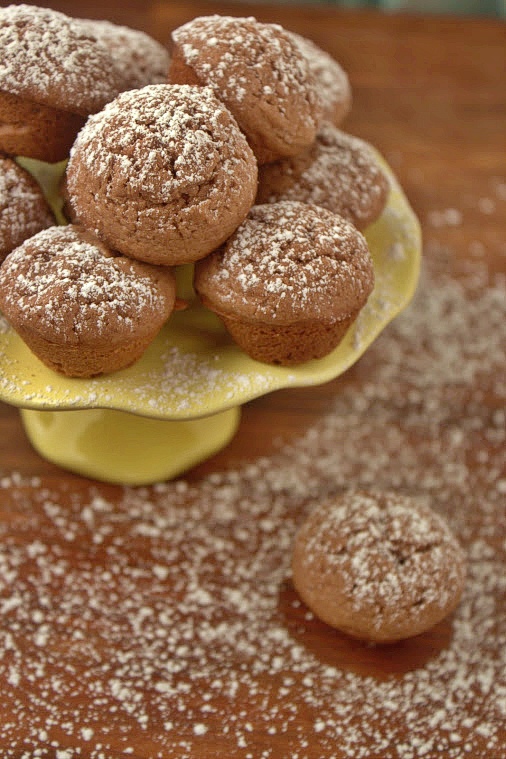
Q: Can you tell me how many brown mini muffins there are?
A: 10